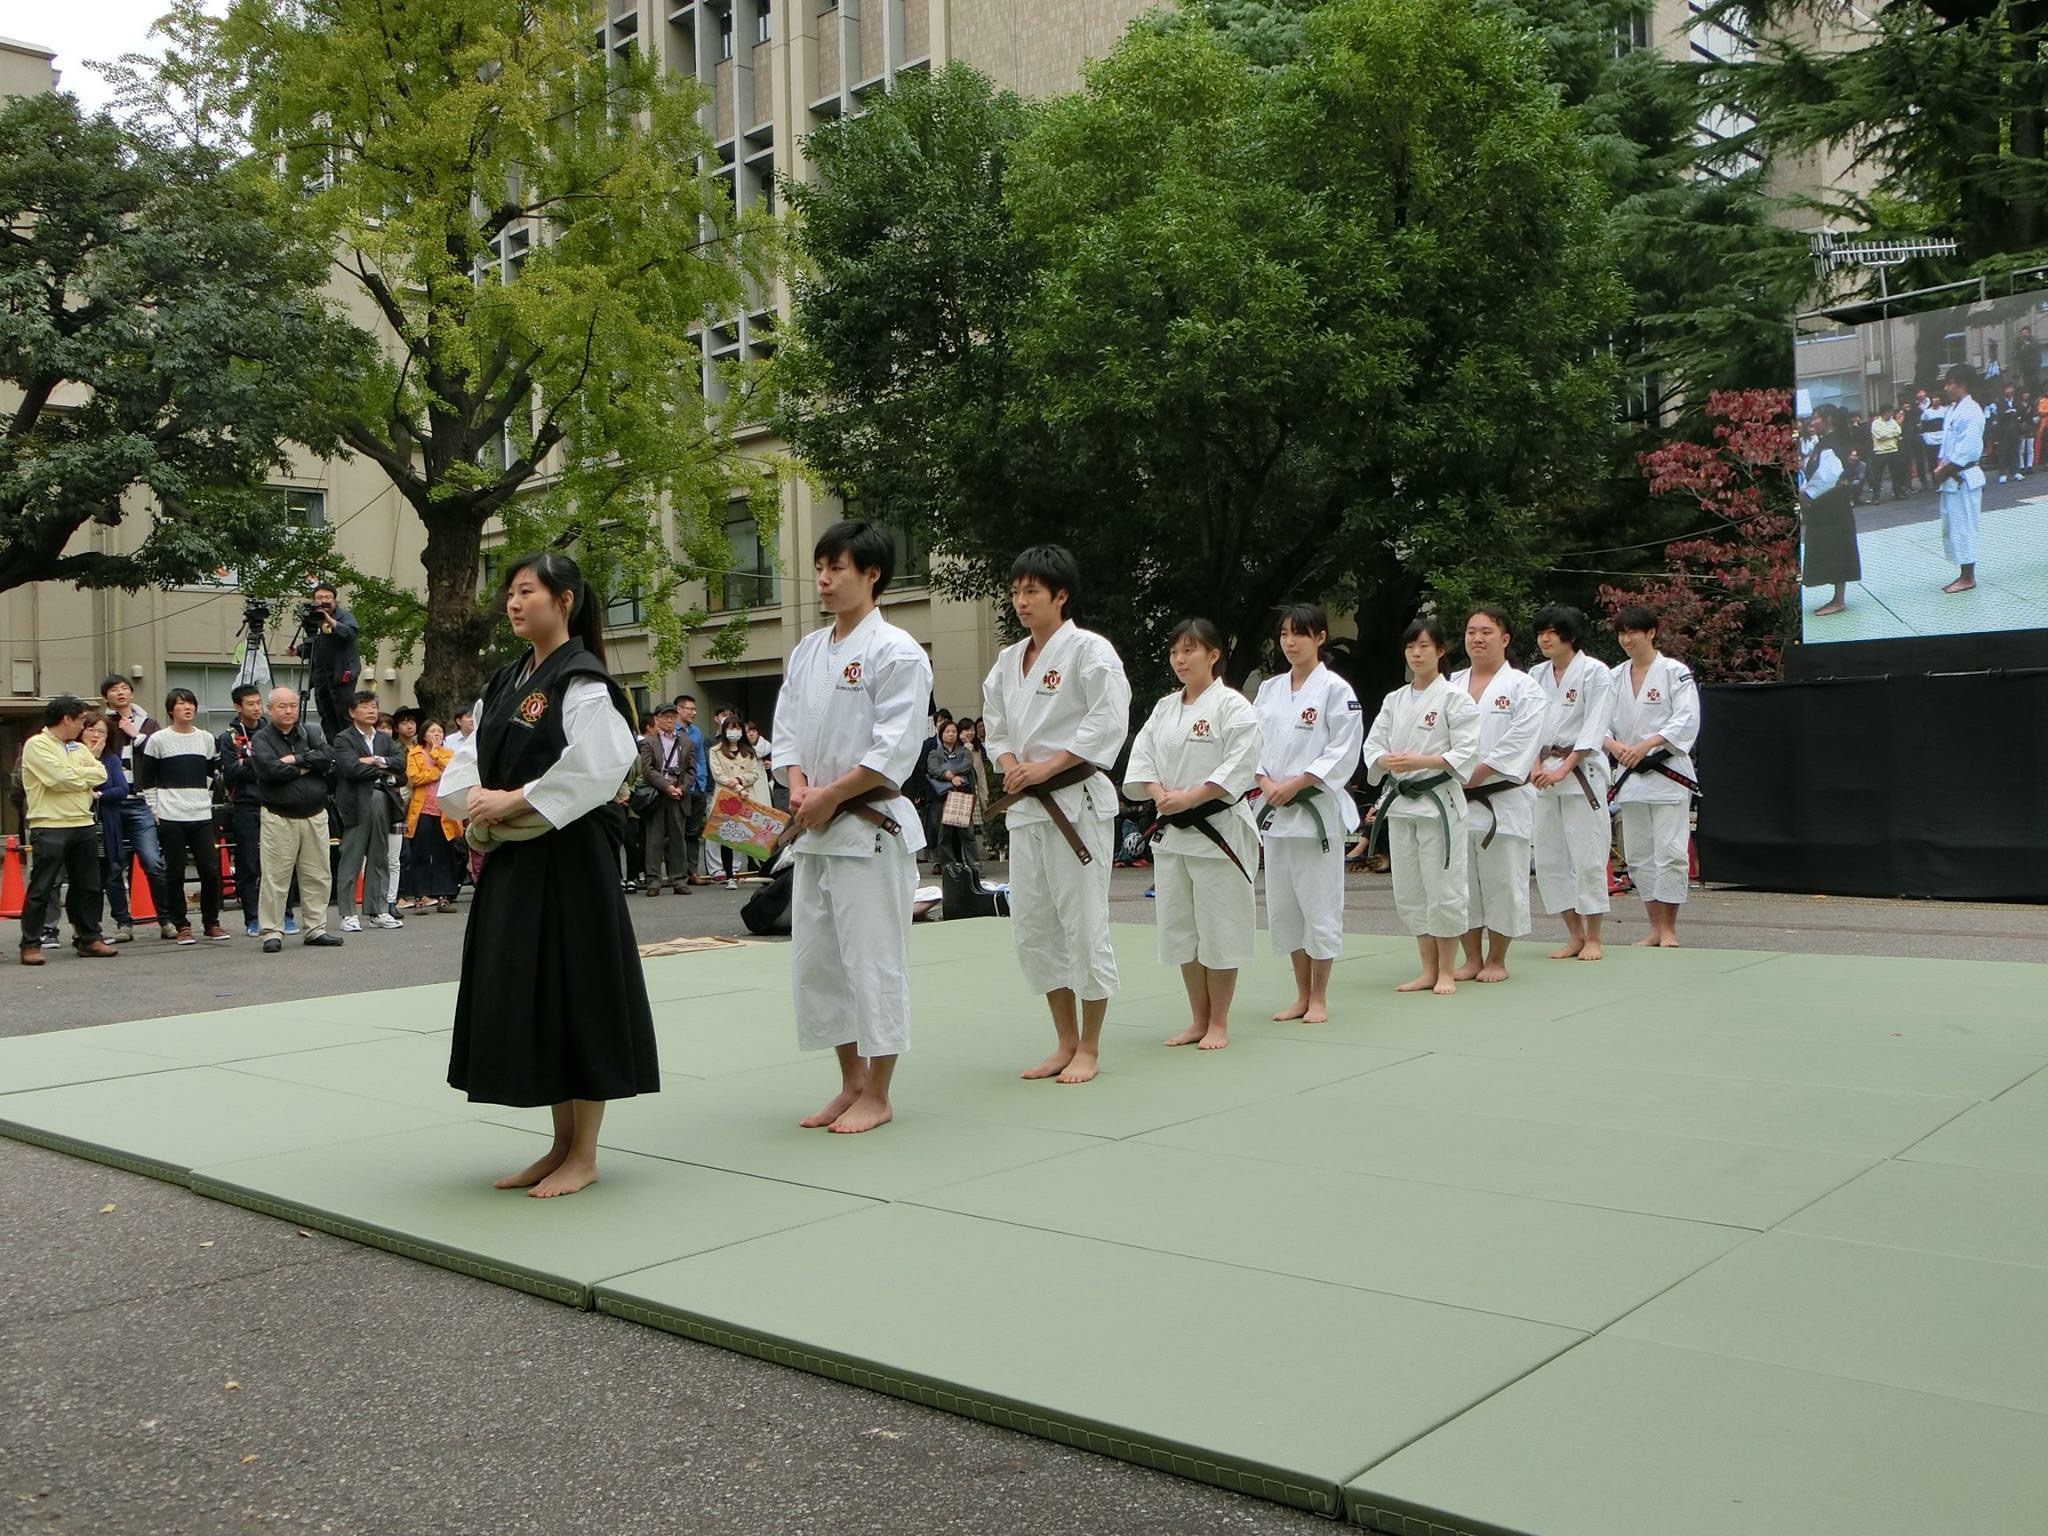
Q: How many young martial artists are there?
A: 9